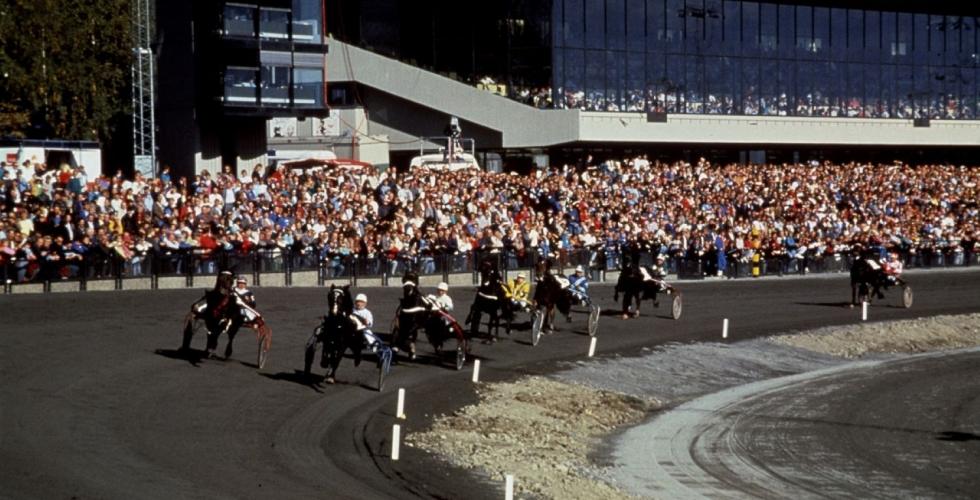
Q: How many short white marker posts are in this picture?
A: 7